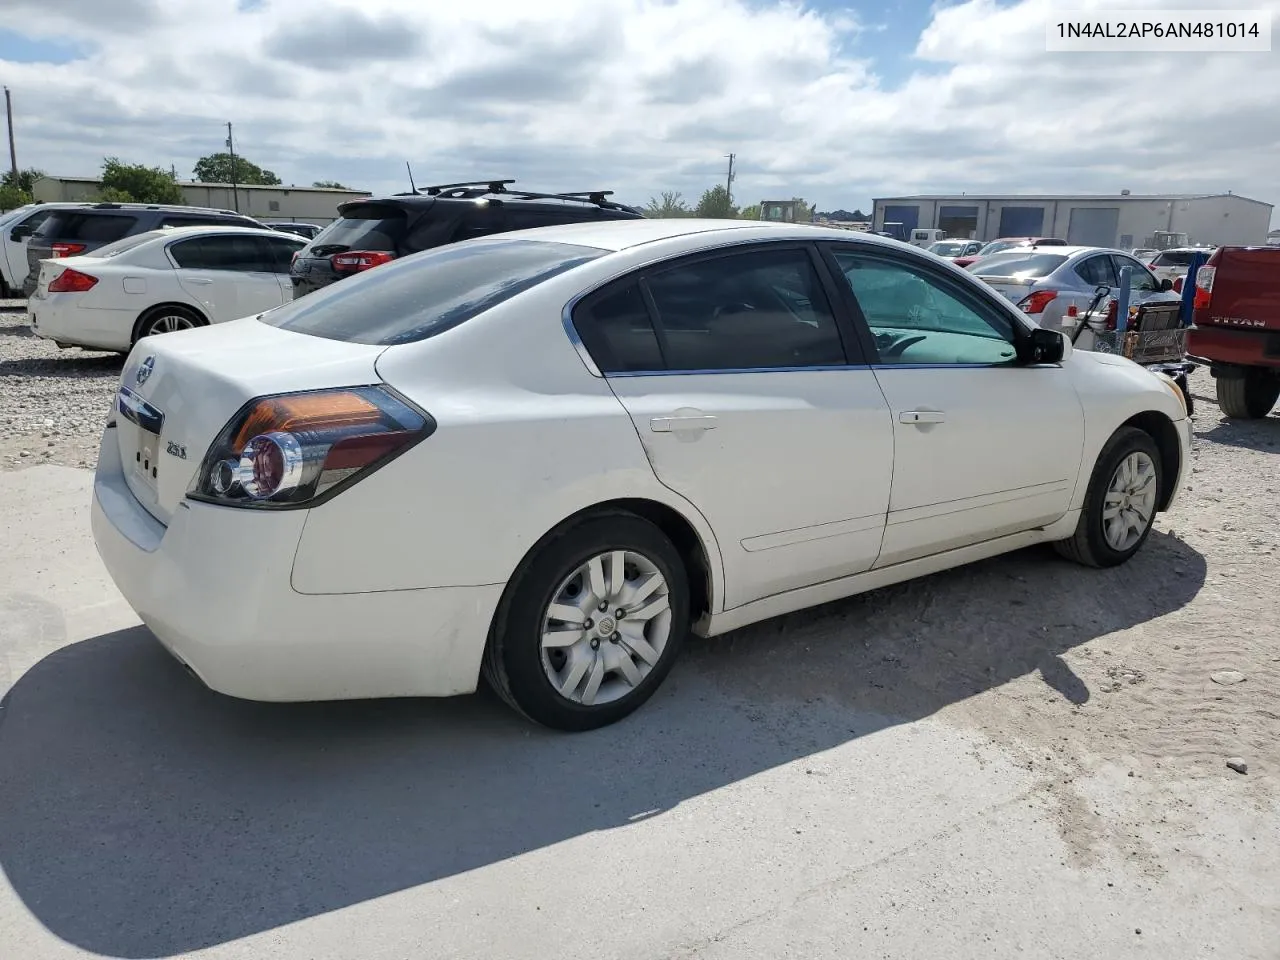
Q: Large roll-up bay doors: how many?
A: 4